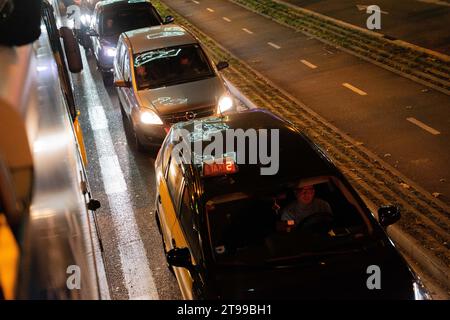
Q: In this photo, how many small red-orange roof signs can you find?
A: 1